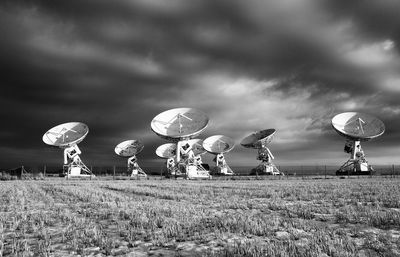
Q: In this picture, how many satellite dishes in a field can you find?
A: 8